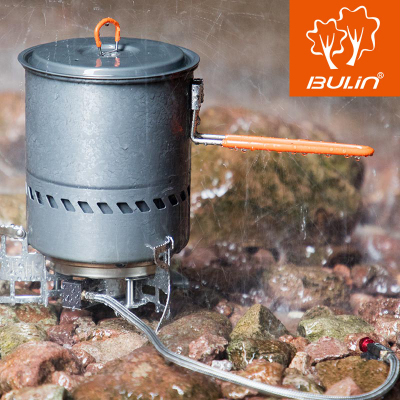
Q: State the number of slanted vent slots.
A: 12